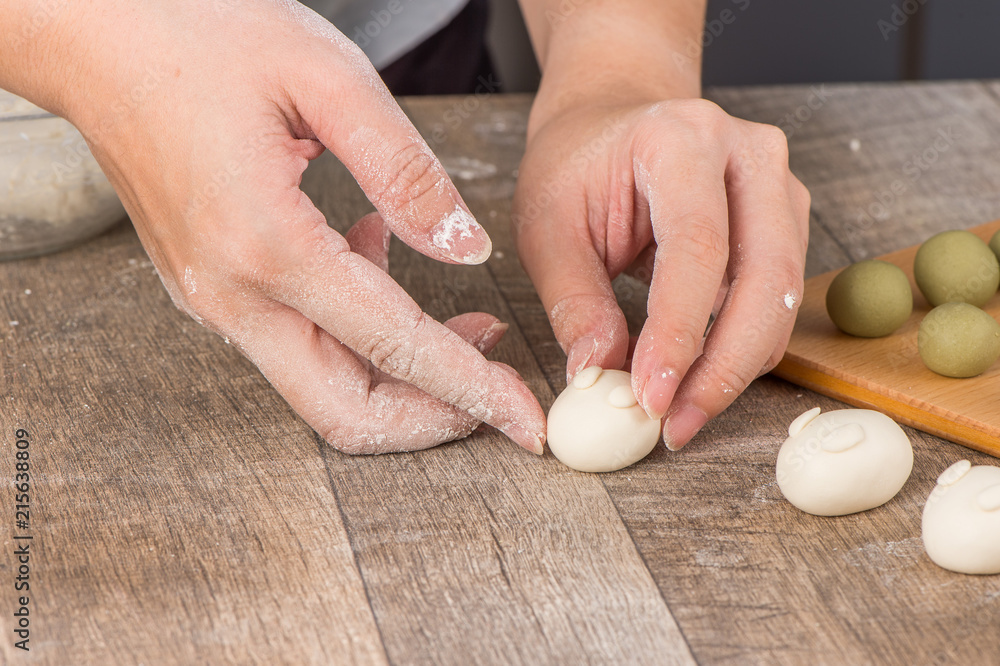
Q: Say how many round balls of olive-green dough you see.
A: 4